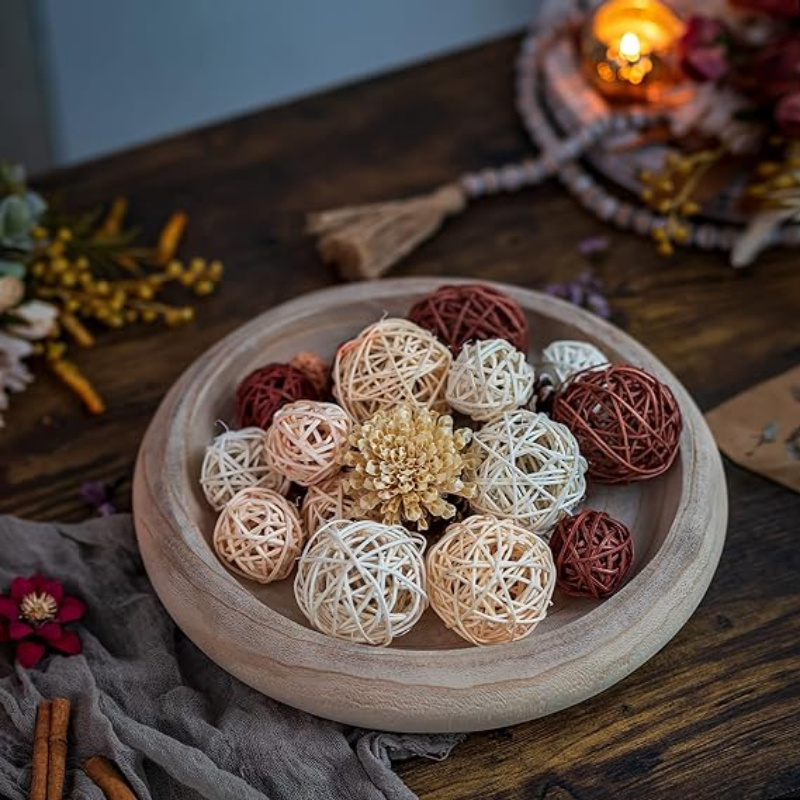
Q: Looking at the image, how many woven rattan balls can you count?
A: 14